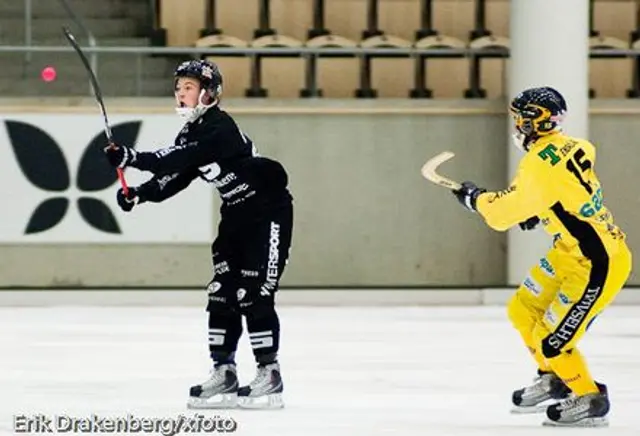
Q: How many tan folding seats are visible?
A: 15